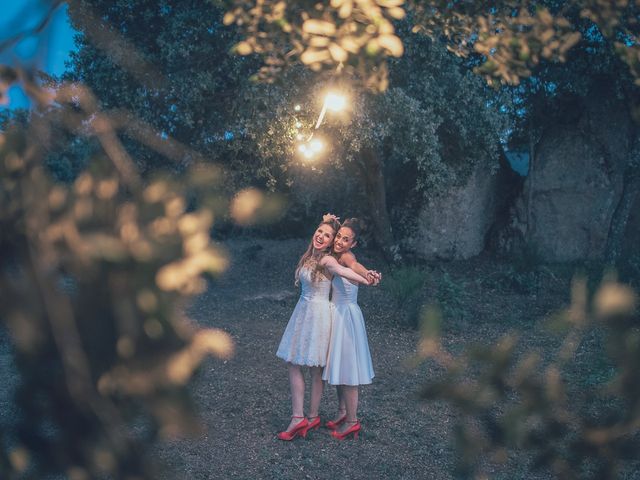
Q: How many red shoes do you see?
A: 4